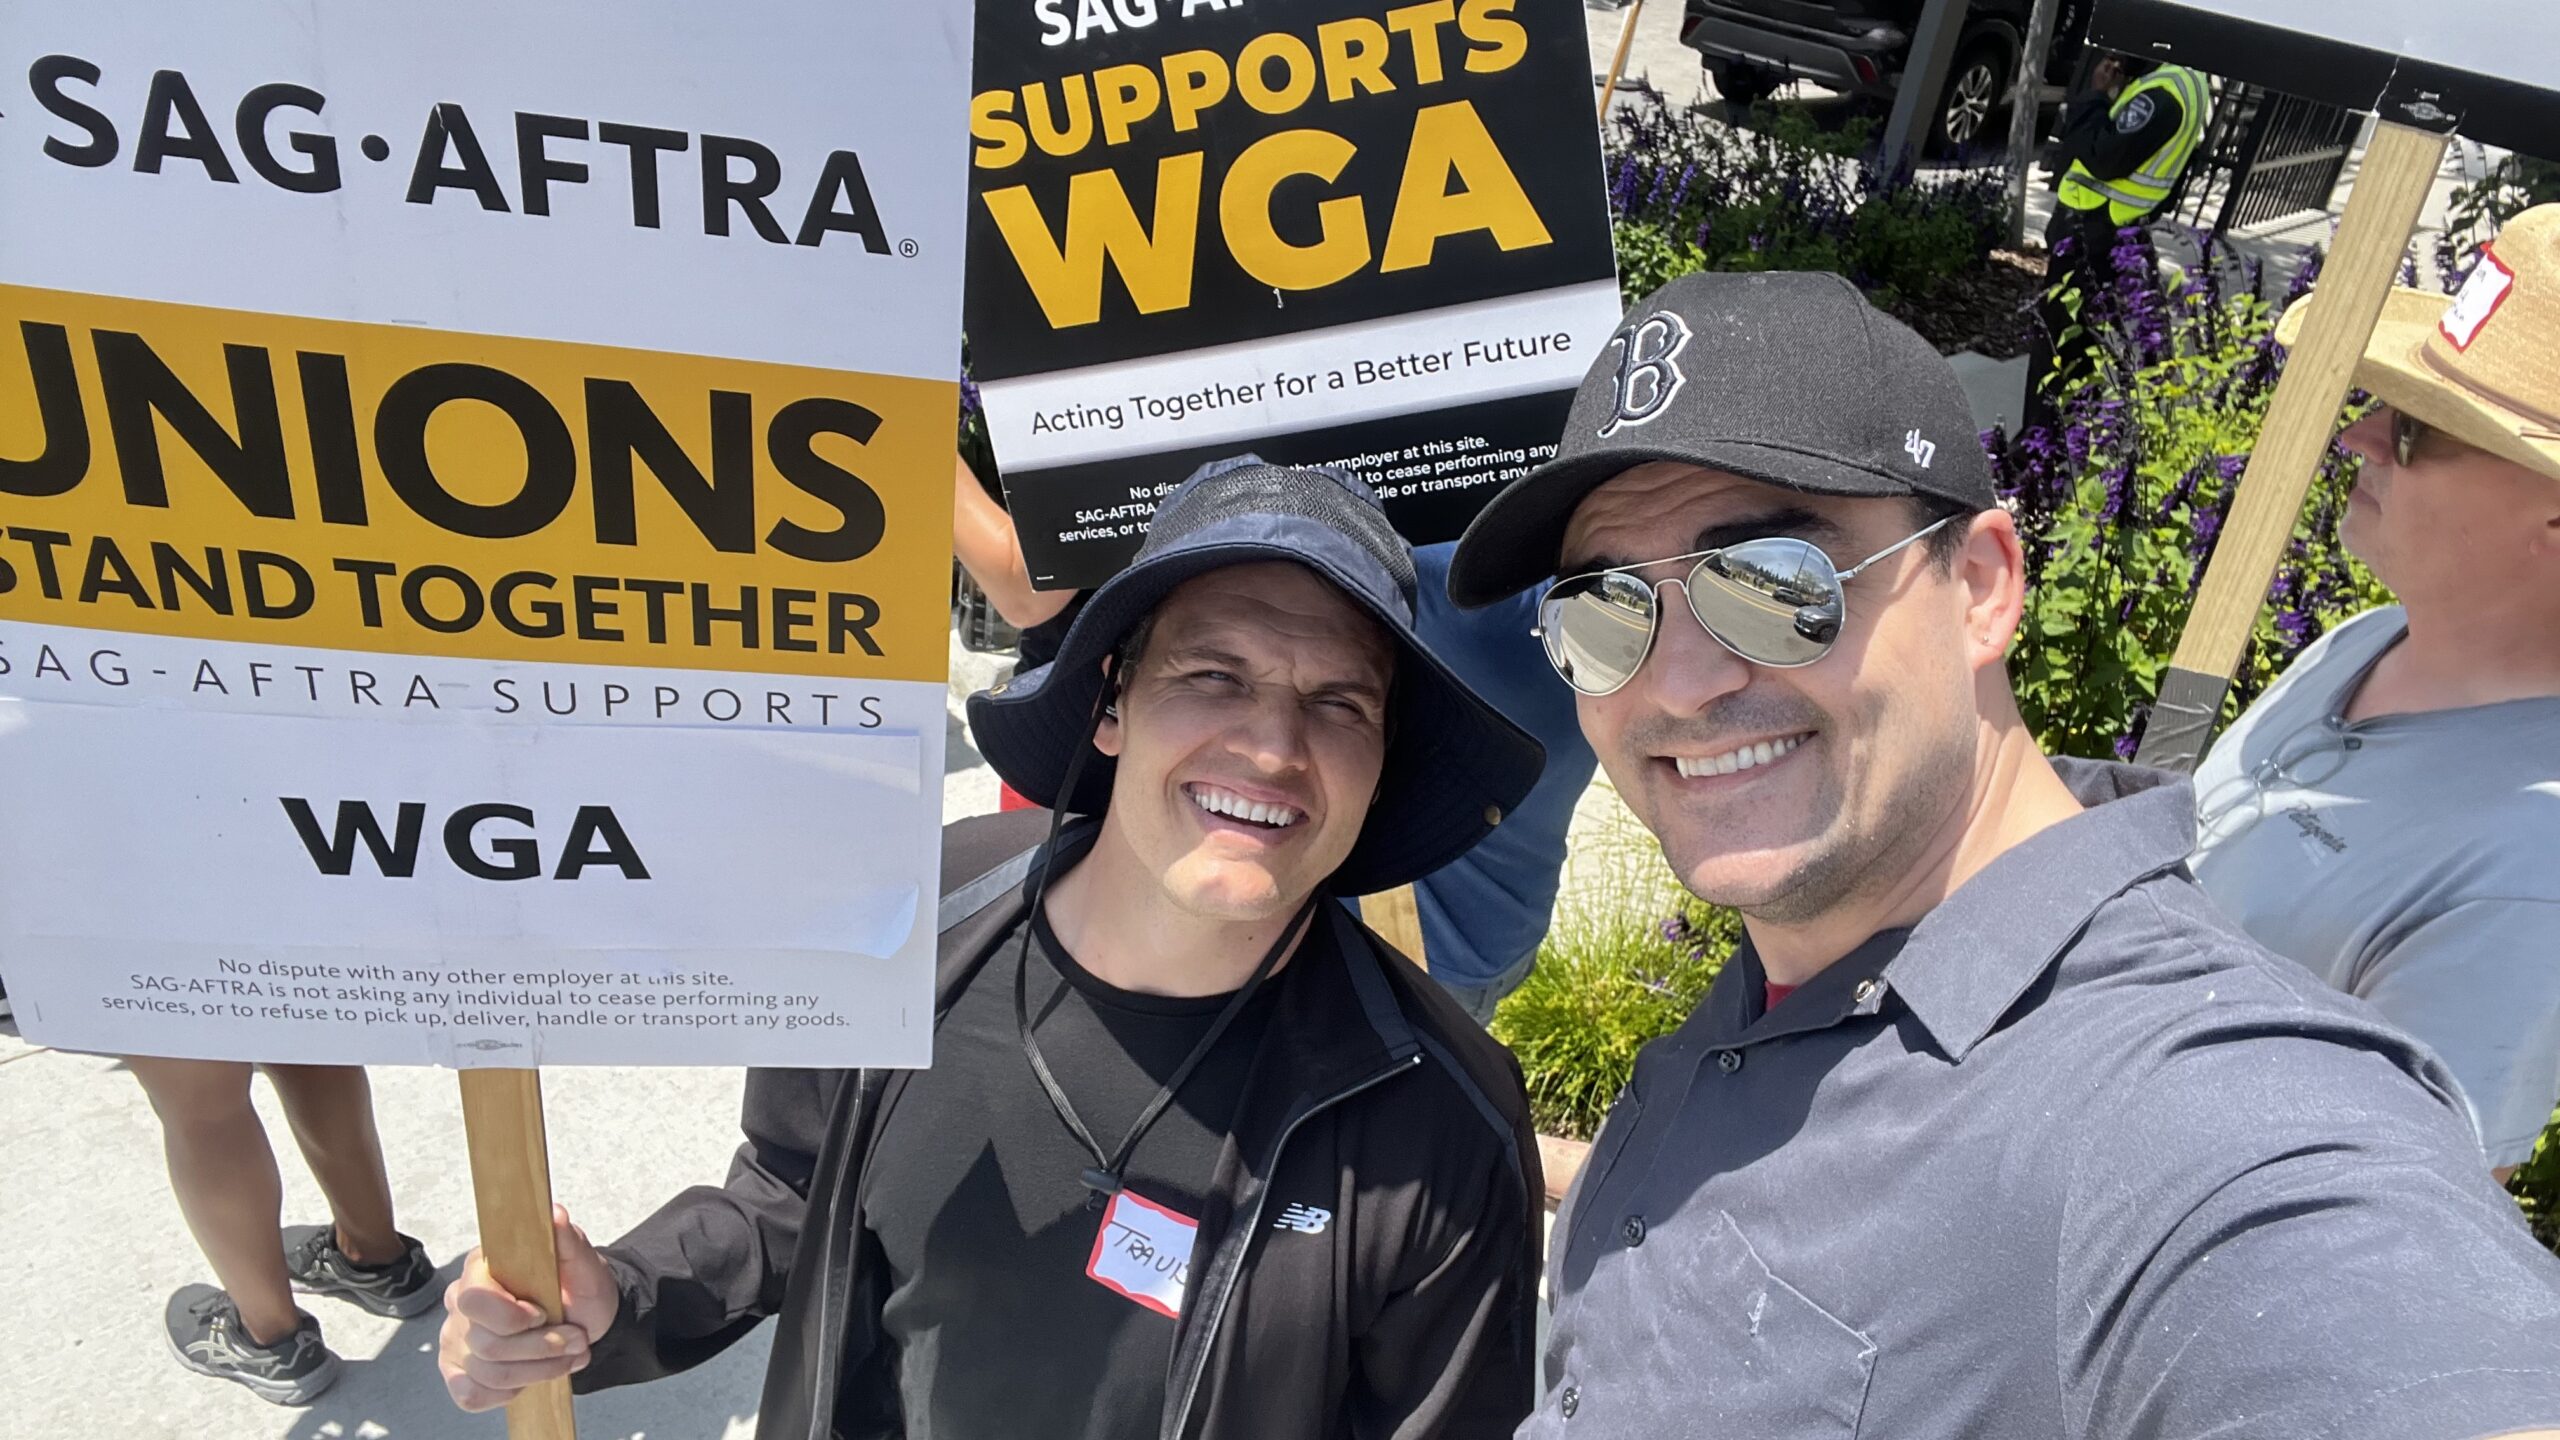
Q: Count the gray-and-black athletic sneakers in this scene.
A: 2